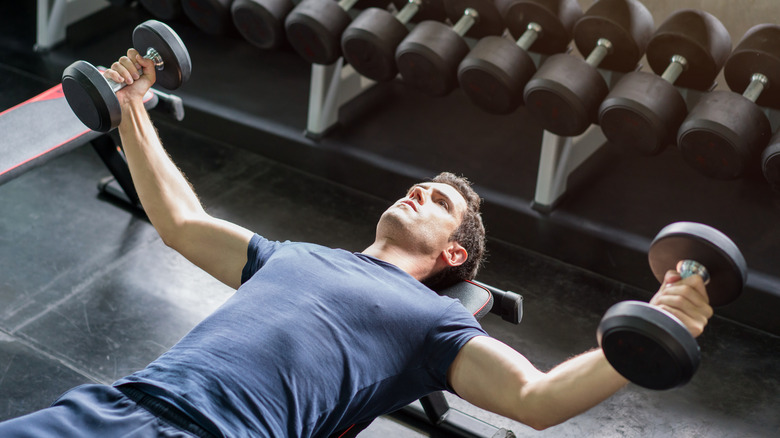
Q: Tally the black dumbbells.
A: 13